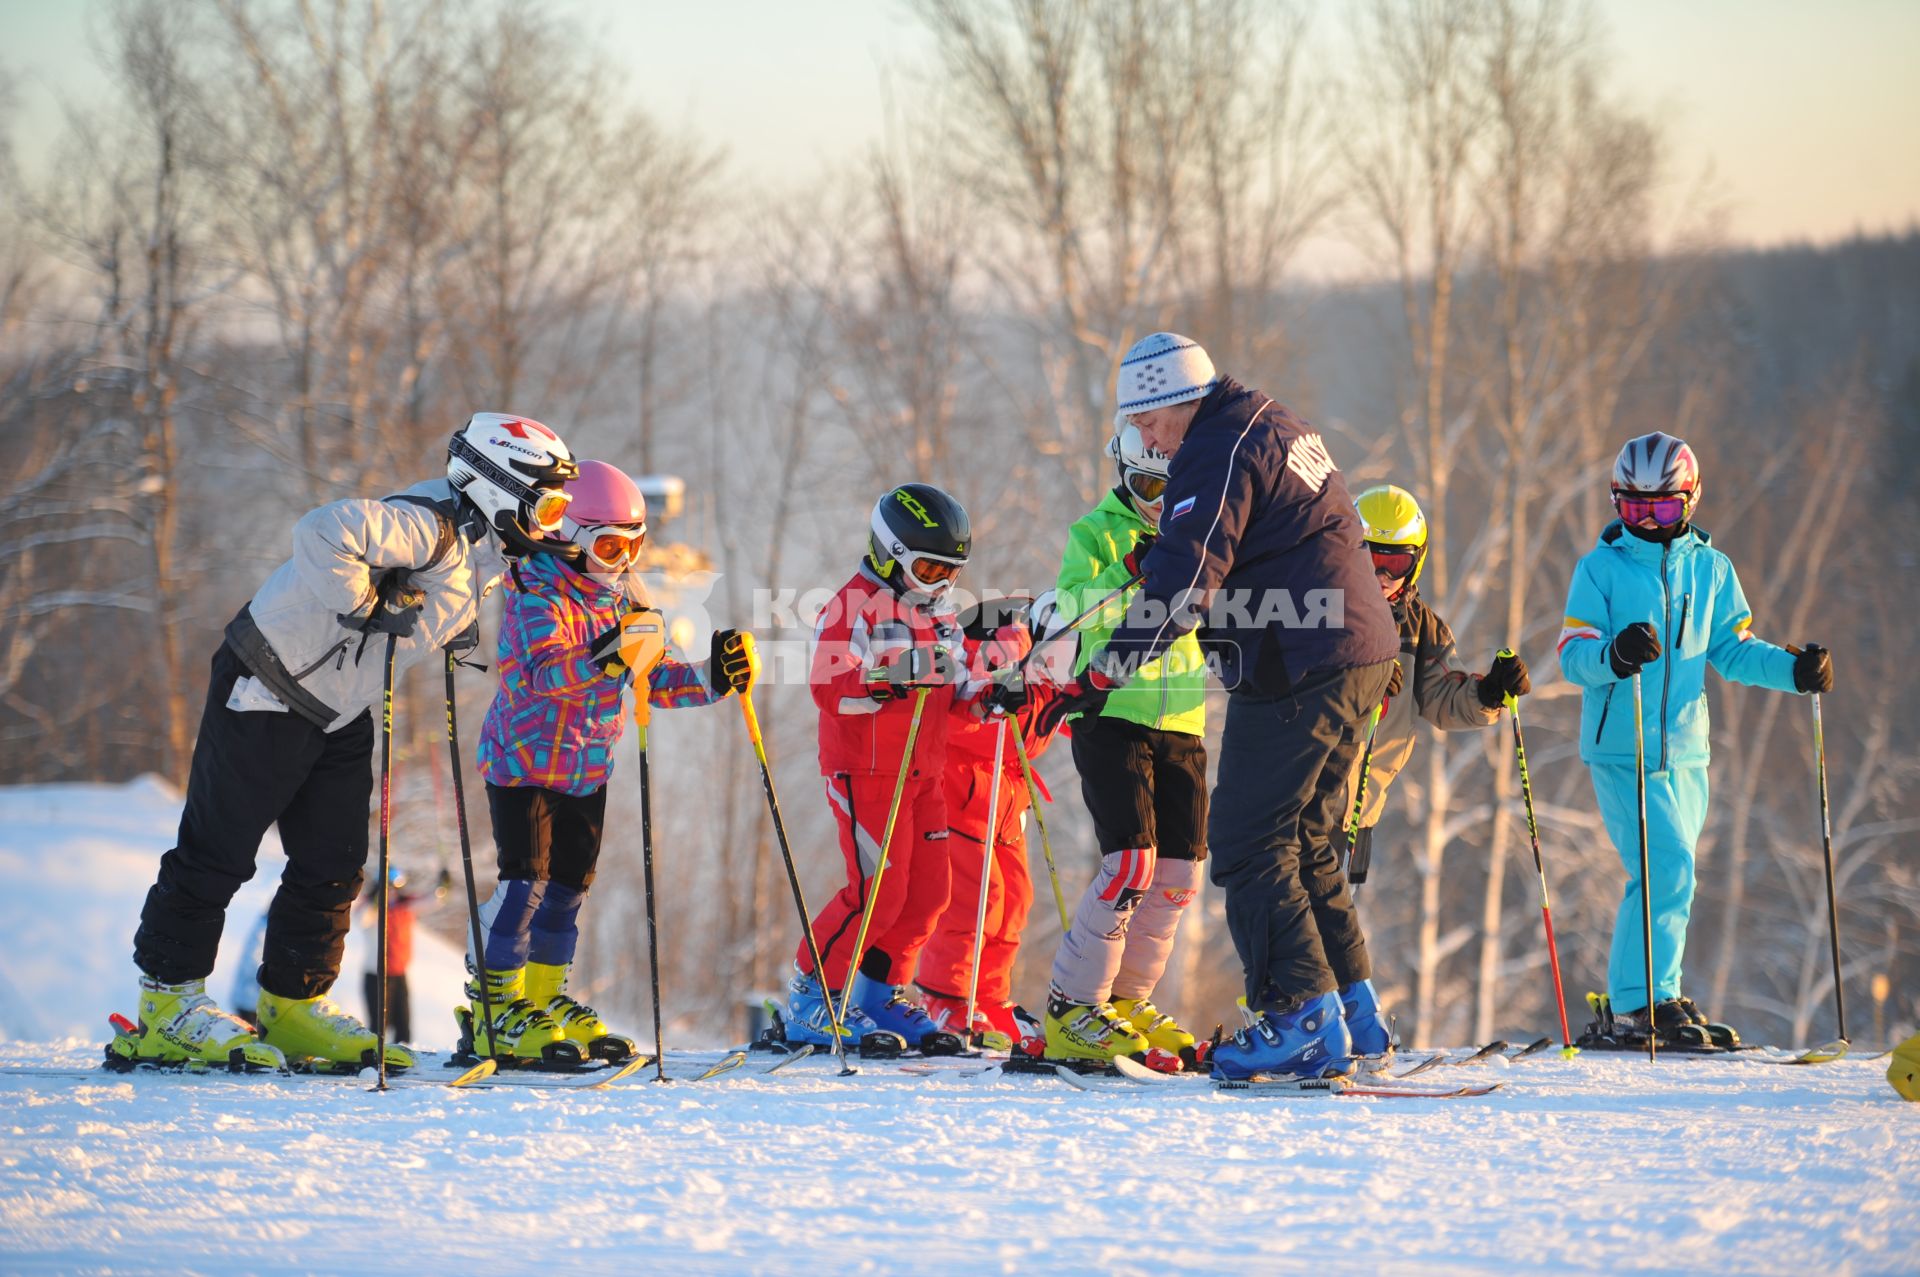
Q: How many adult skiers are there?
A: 1